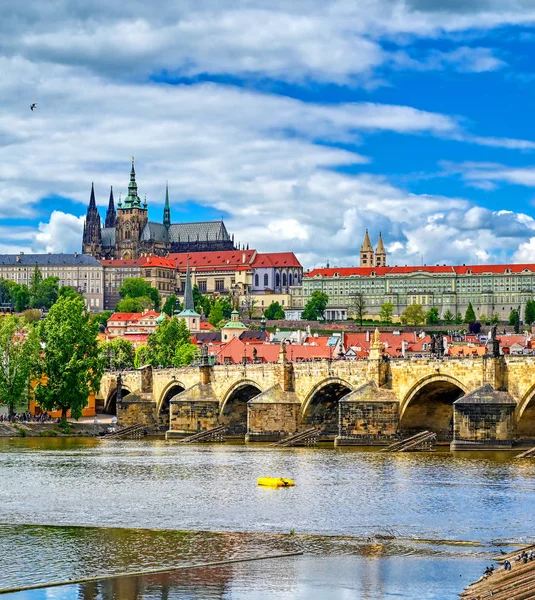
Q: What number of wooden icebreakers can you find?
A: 5